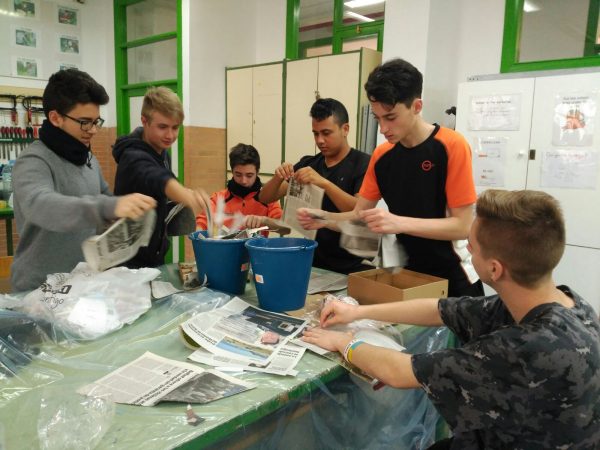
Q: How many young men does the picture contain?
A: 6